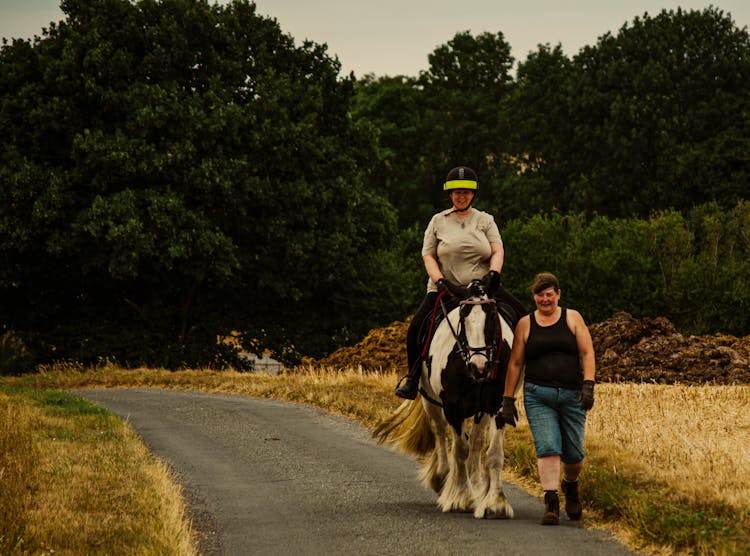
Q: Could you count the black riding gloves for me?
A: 4